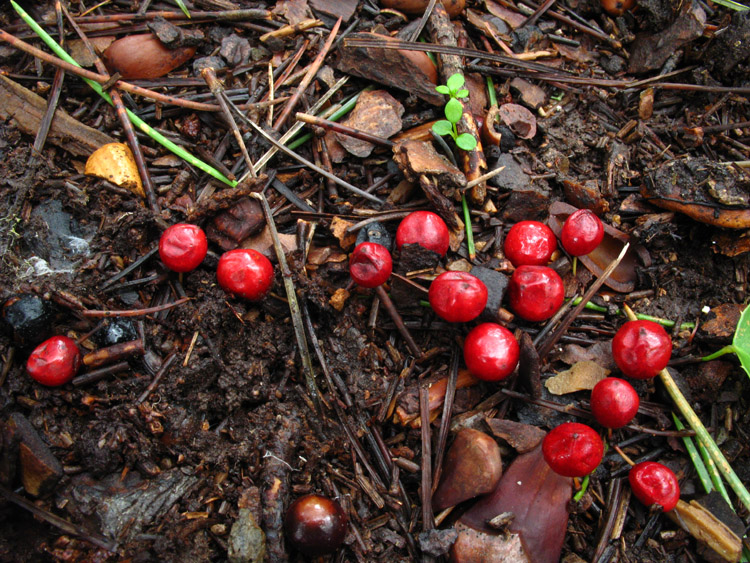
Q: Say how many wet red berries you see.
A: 14